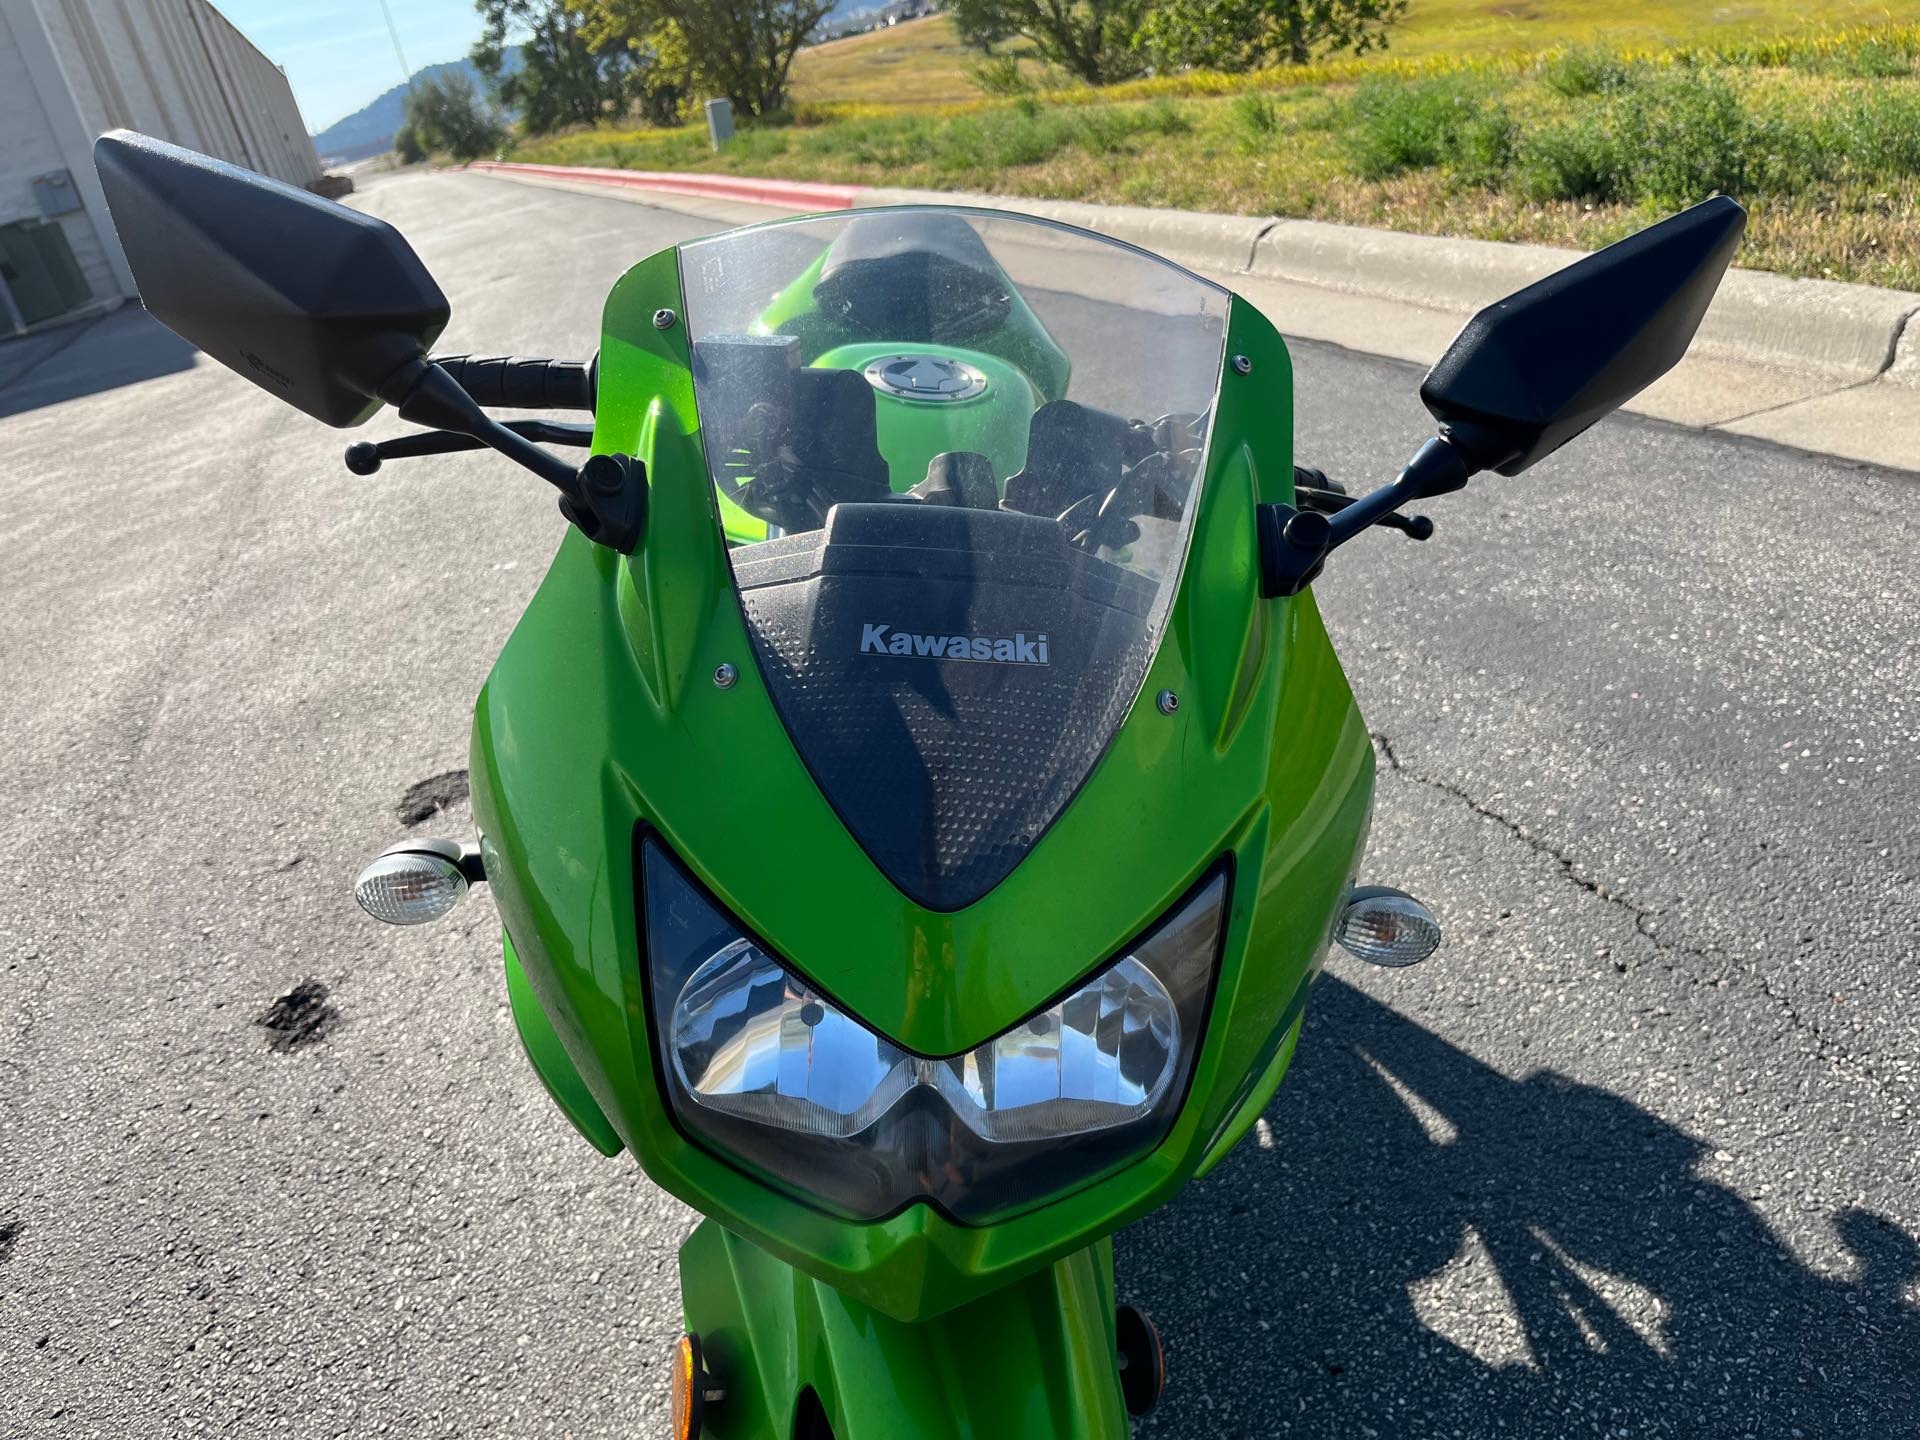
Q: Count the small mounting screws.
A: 4